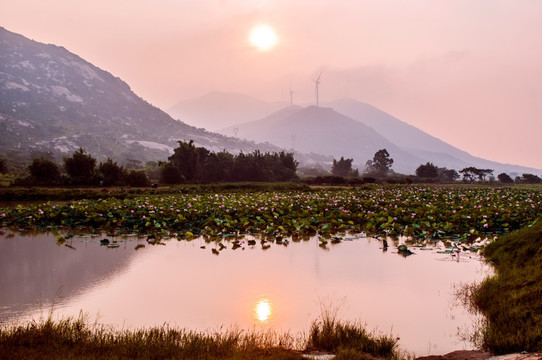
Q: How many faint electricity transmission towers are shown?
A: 2